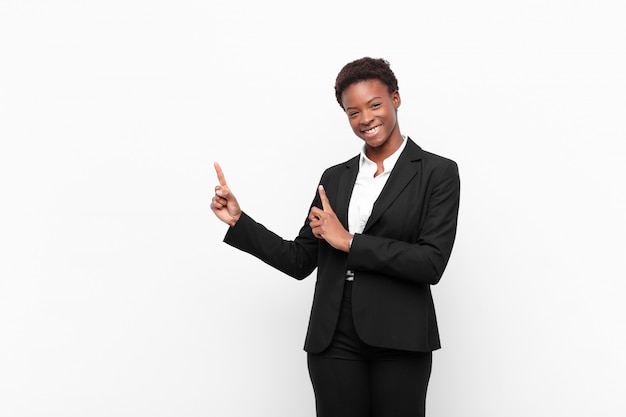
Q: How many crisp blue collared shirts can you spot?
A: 0